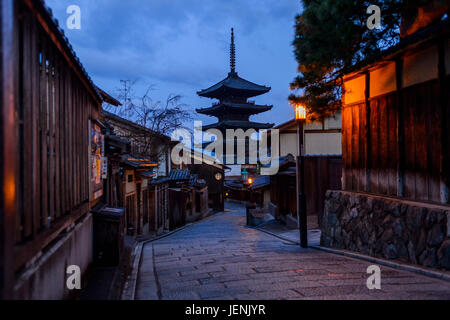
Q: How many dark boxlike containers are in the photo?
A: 1